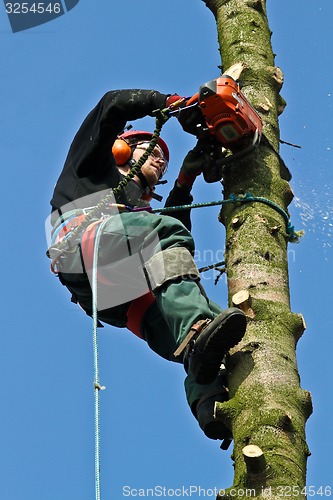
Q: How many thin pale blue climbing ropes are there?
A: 1